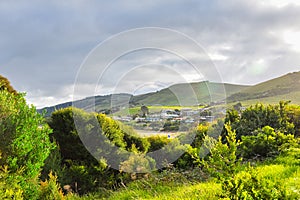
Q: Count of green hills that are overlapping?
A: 3